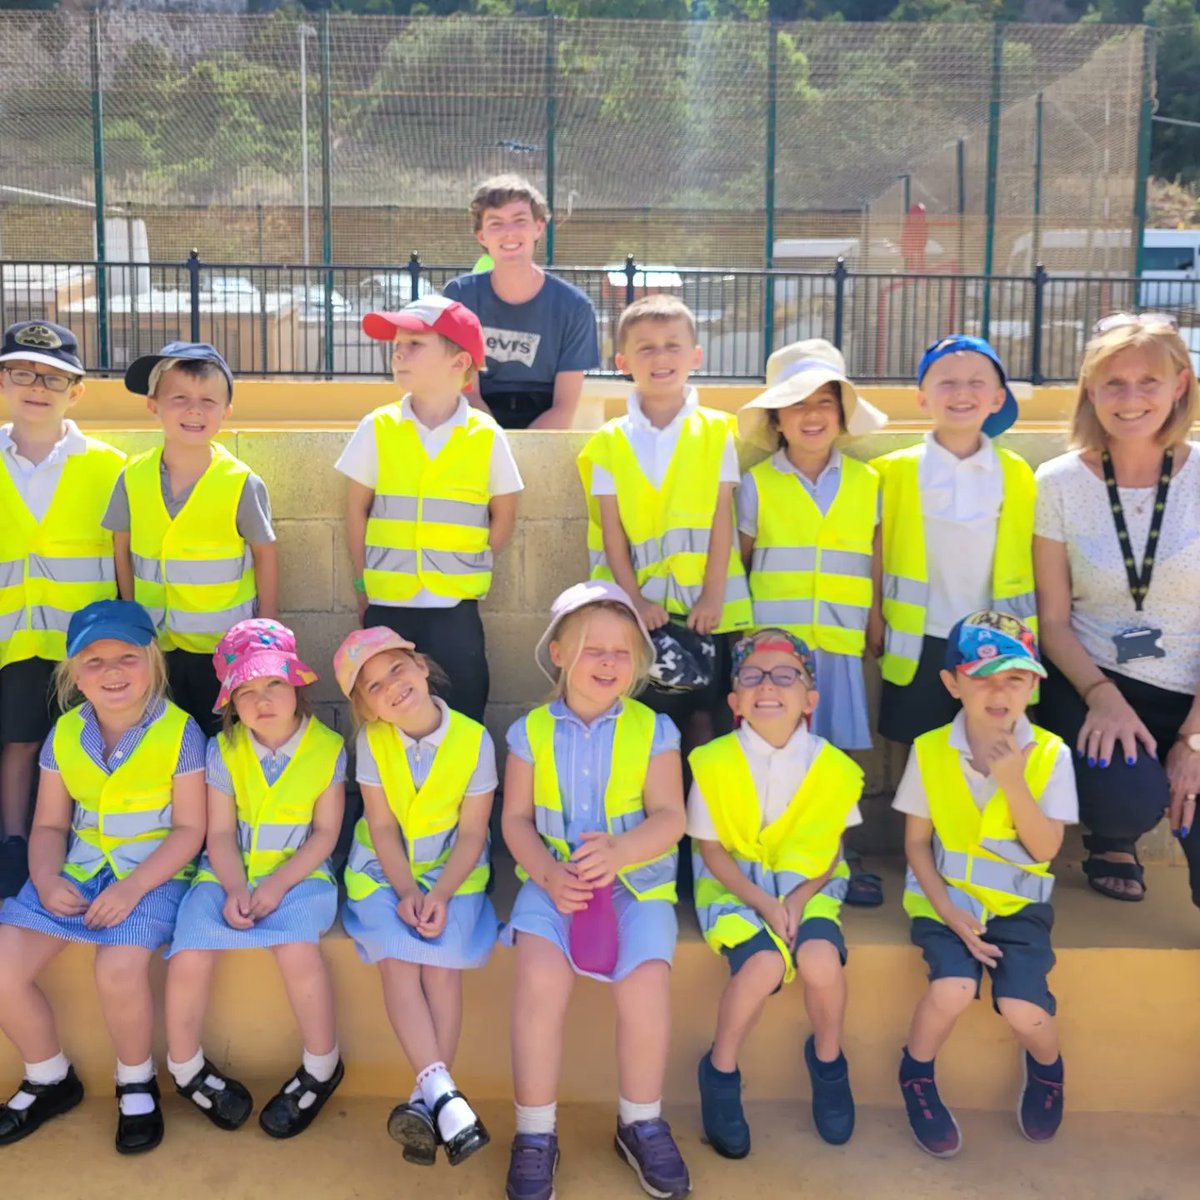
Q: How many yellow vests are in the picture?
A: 12